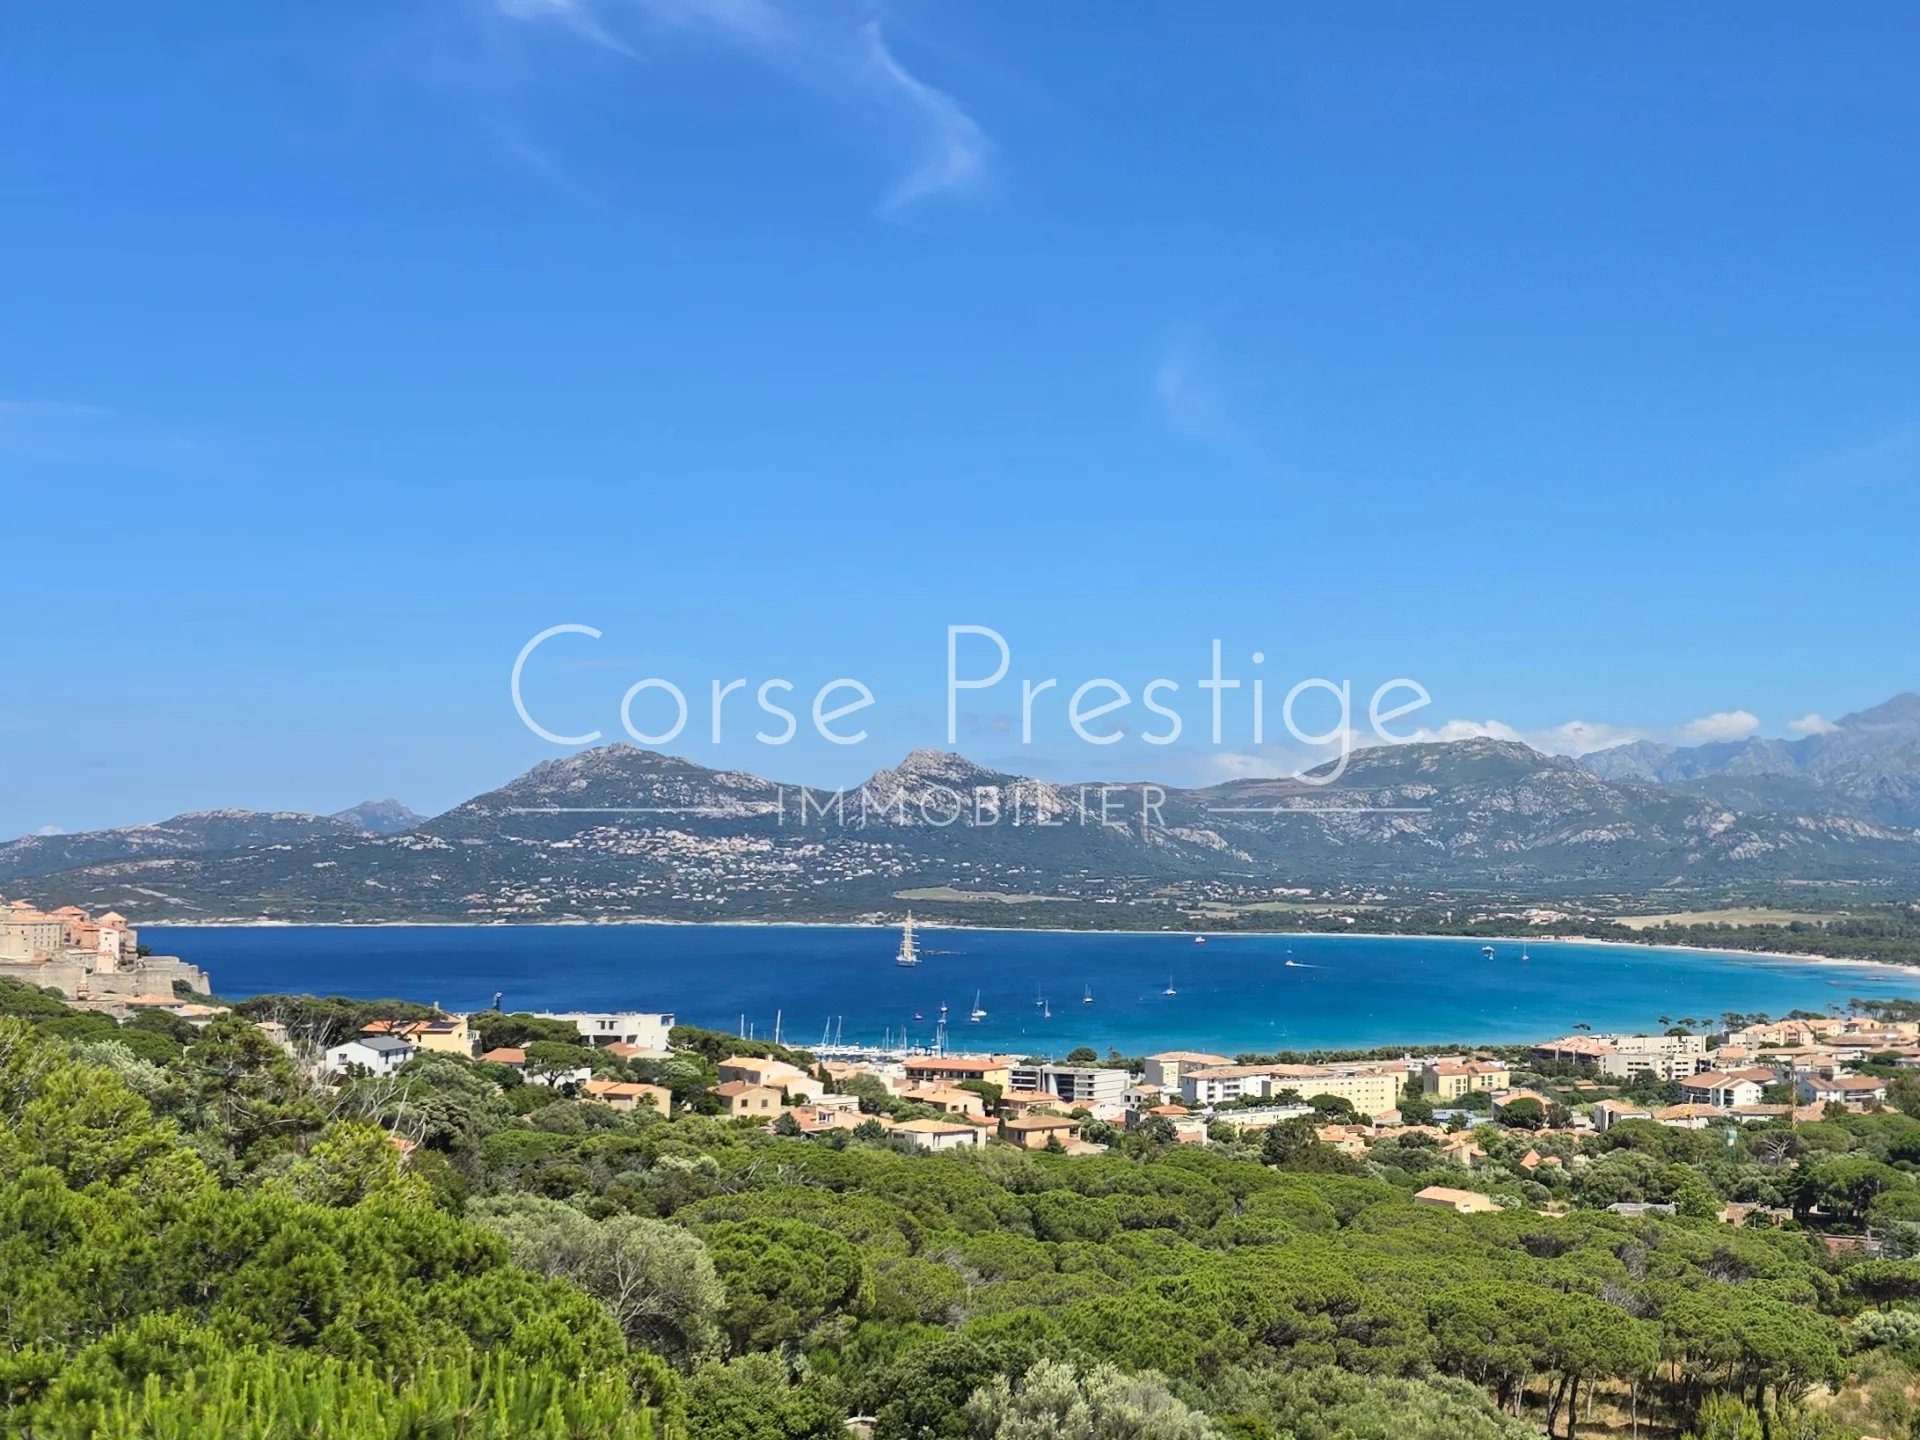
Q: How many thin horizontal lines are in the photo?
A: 2